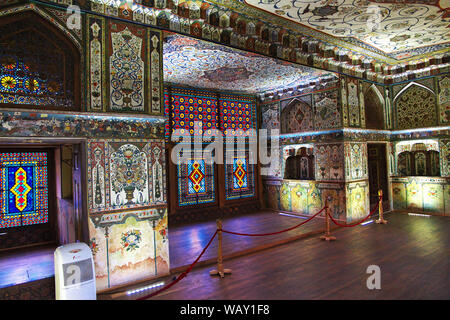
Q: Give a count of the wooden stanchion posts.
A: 3